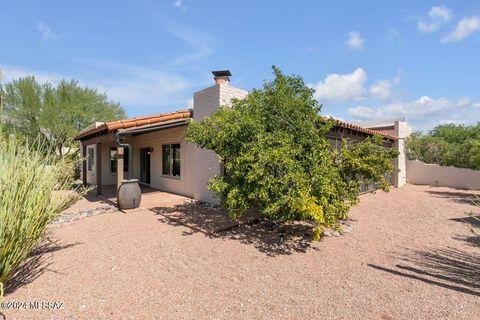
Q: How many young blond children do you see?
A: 0